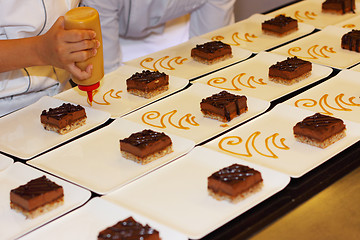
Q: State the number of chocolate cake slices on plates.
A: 13